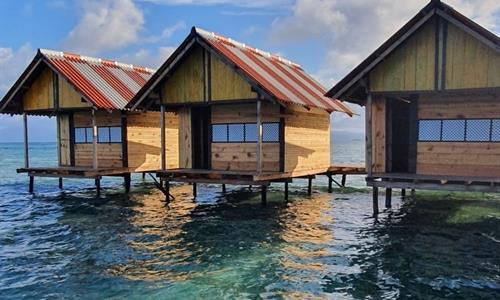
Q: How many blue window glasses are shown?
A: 12